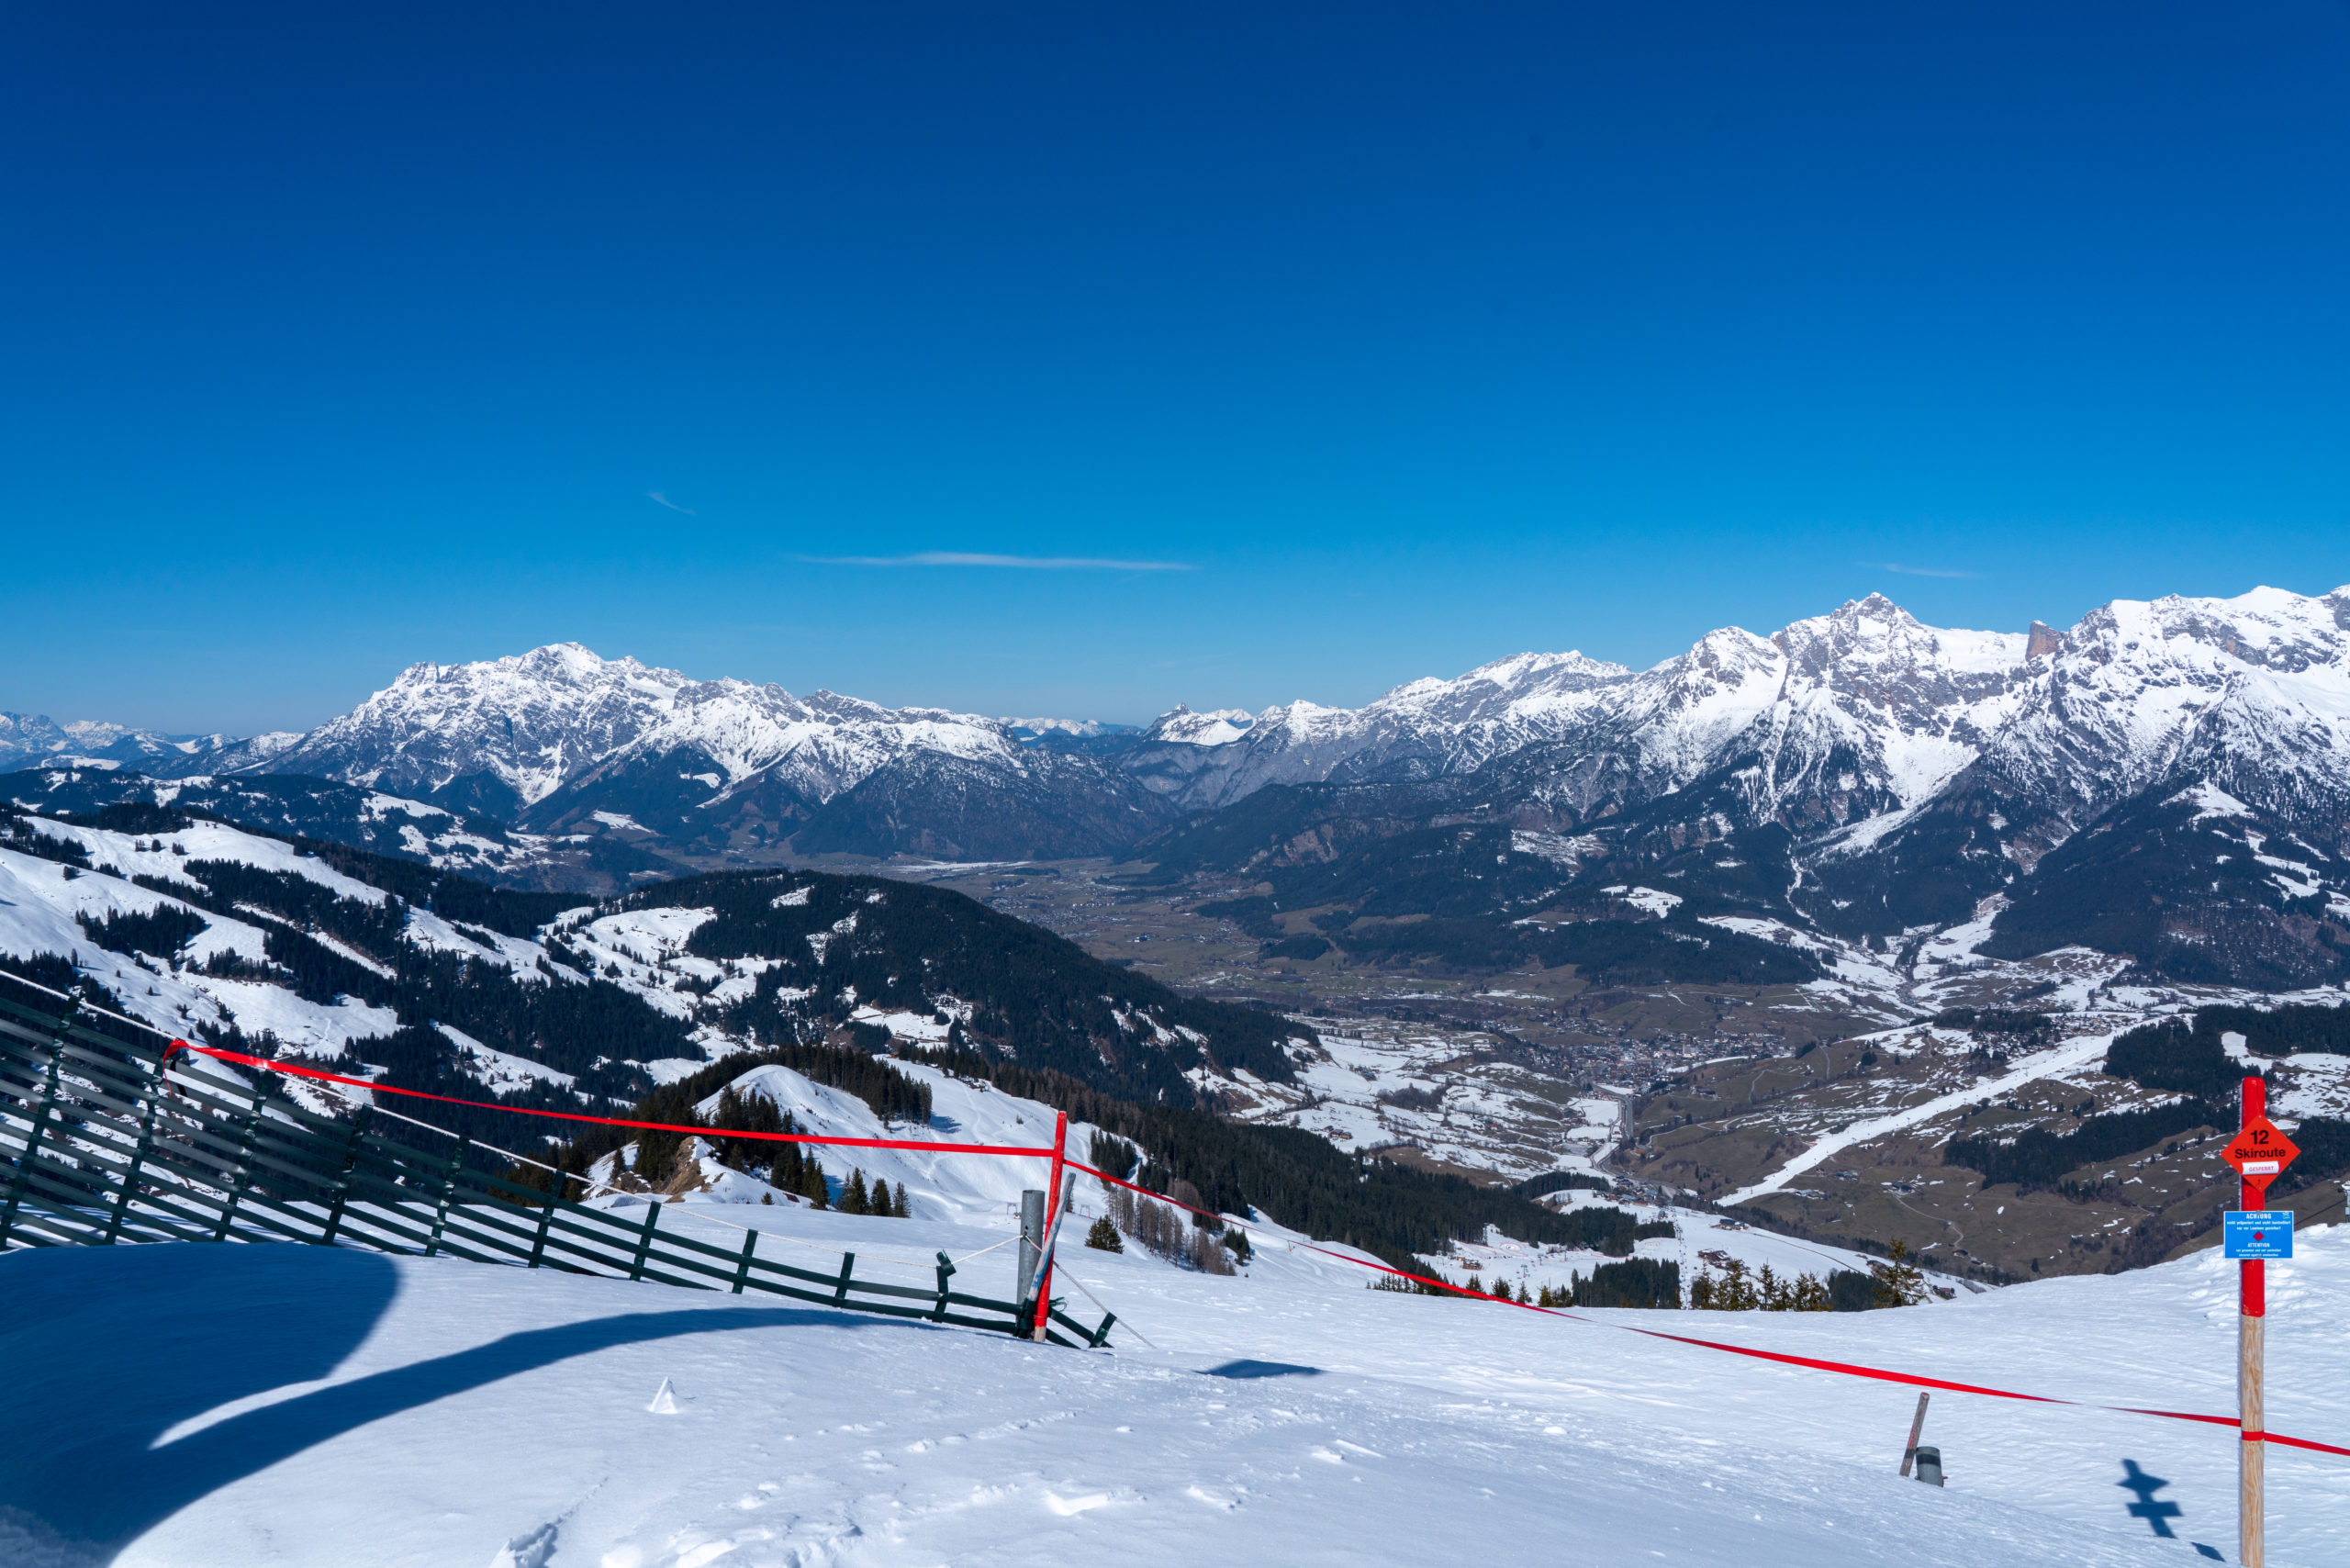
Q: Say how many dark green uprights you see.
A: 11